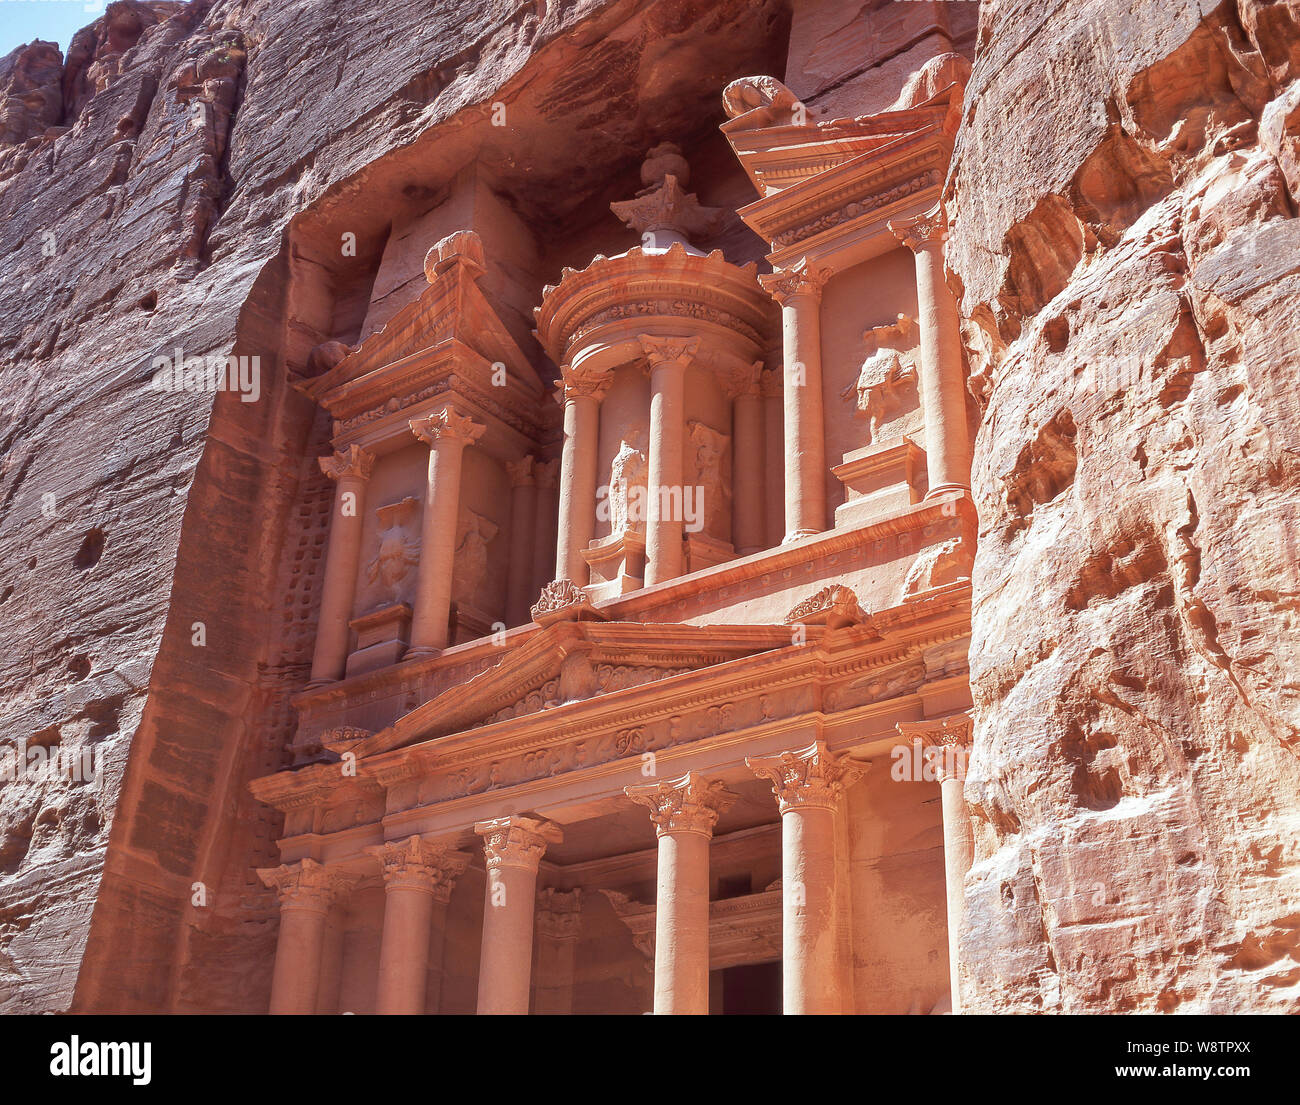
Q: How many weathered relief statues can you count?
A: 5